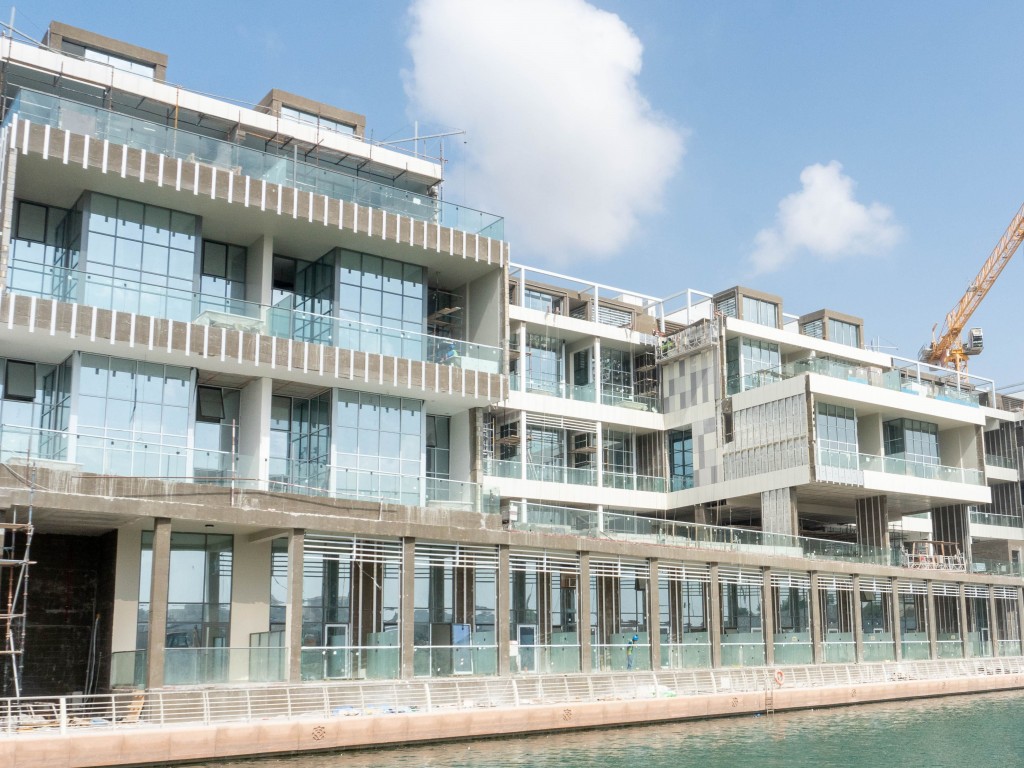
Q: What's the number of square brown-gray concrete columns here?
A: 15